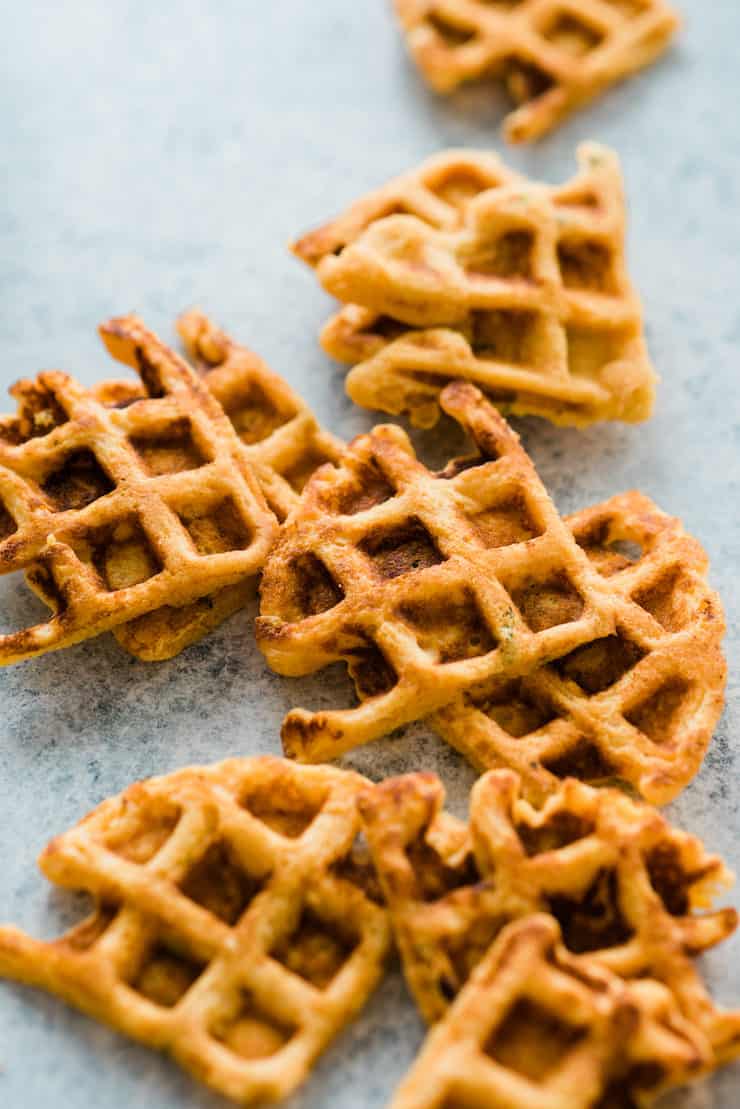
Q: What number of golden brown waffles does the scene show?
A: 10